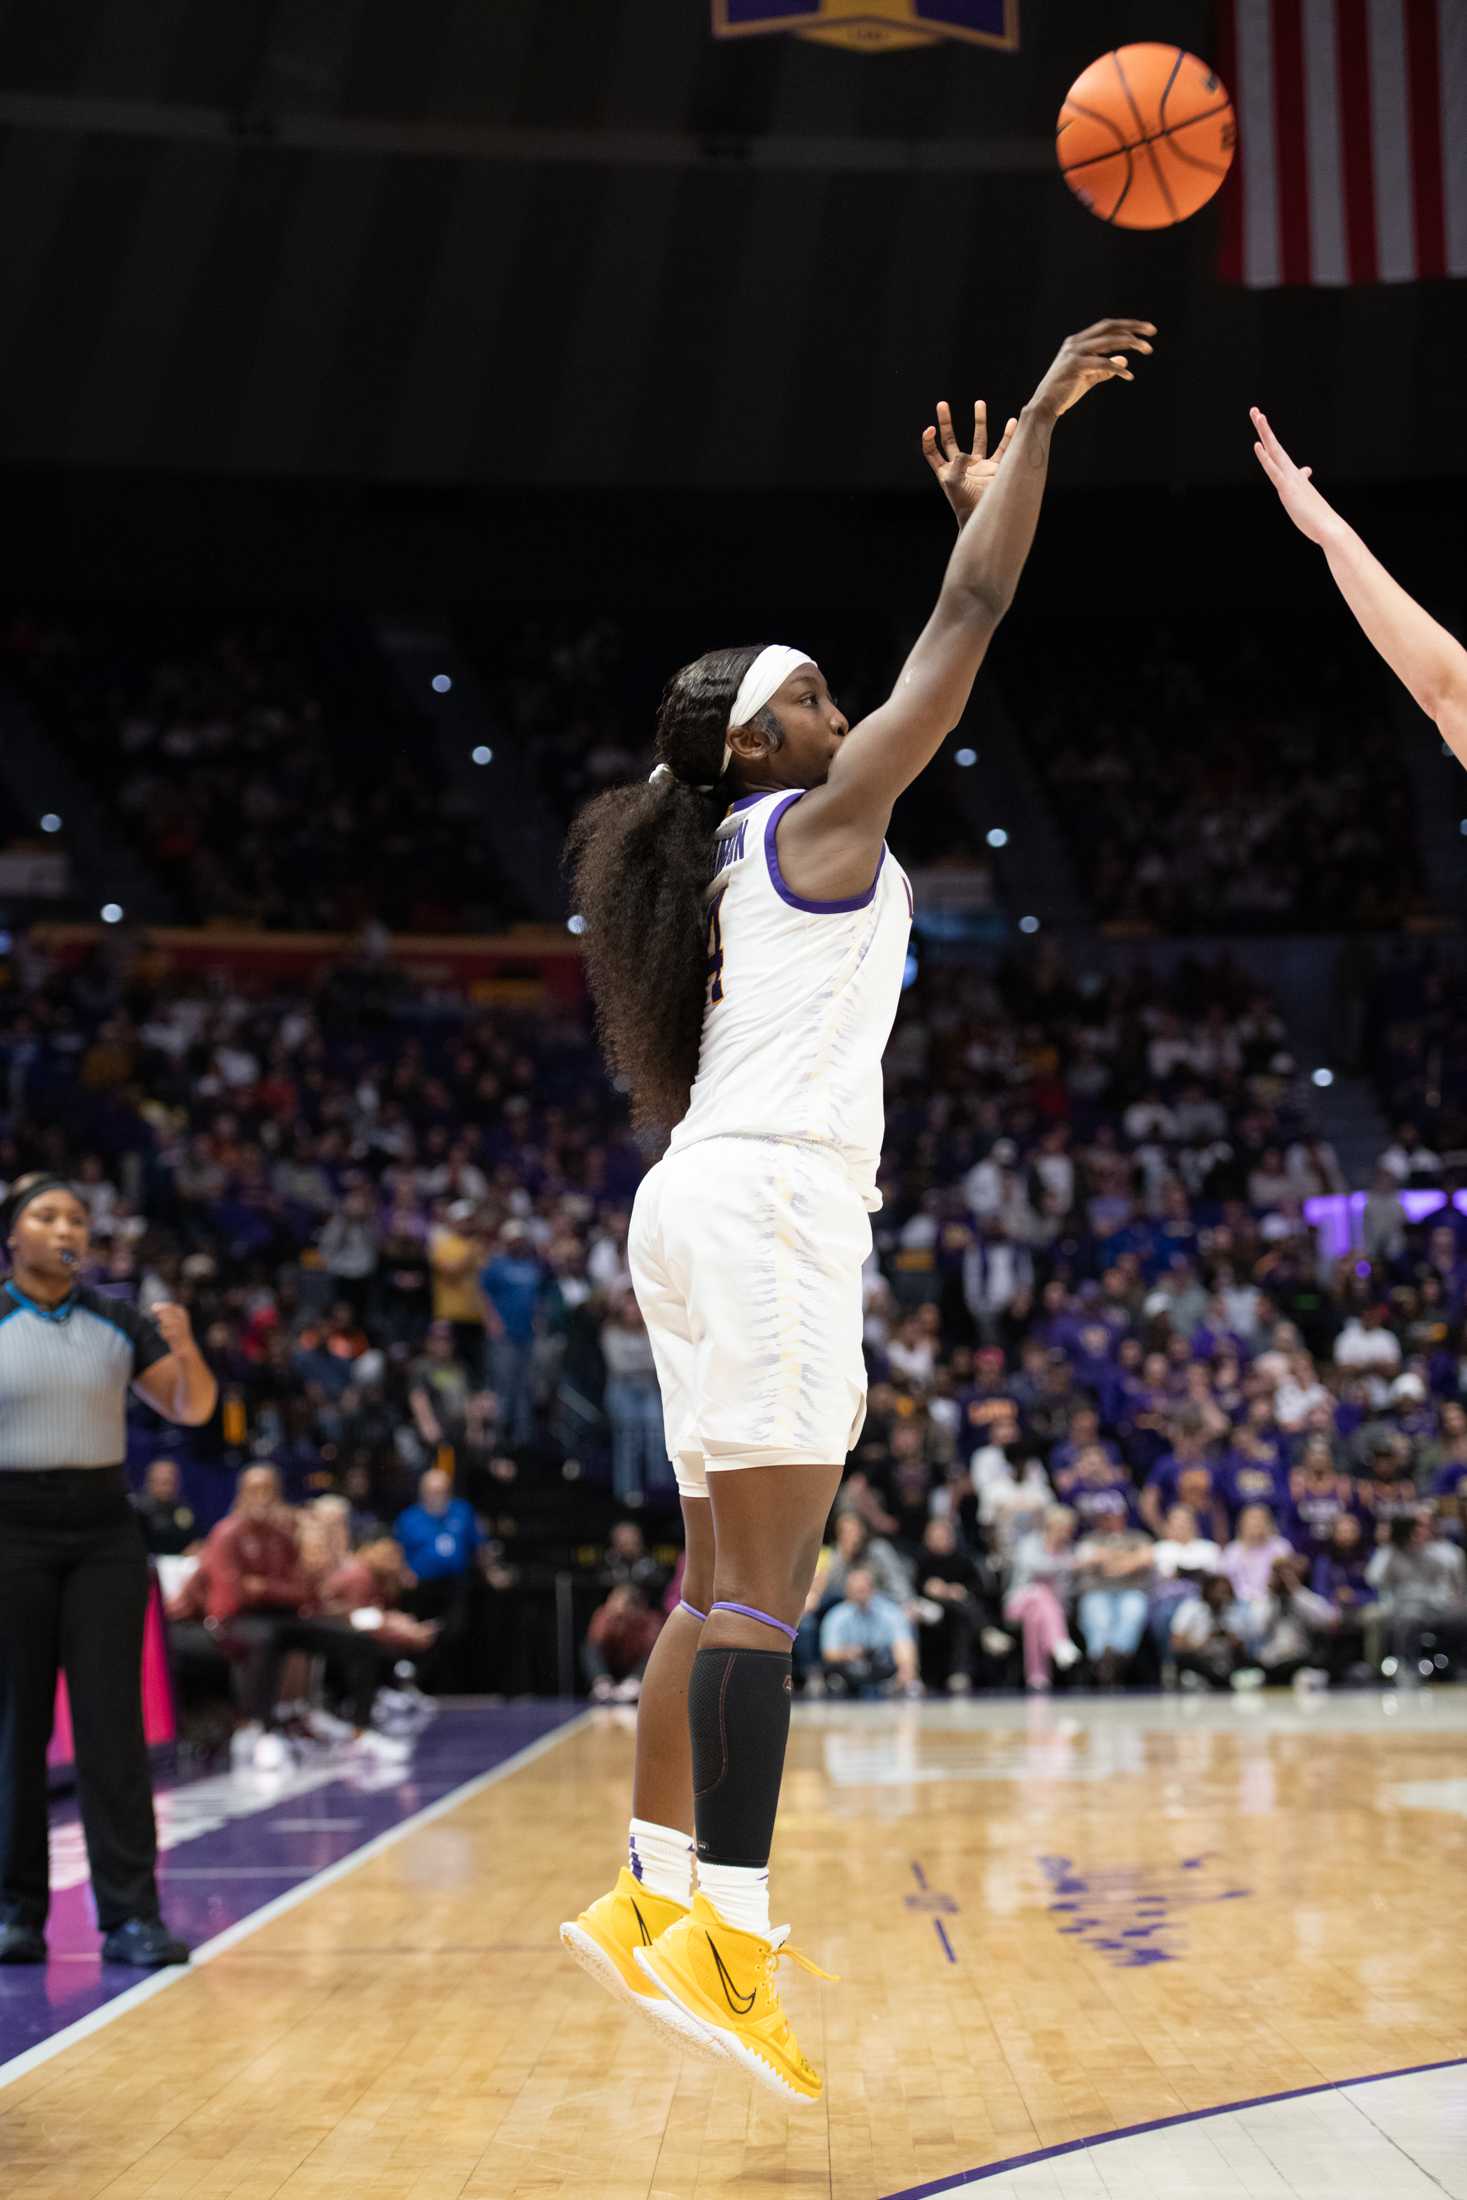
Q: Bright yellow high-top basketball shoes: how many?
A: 2